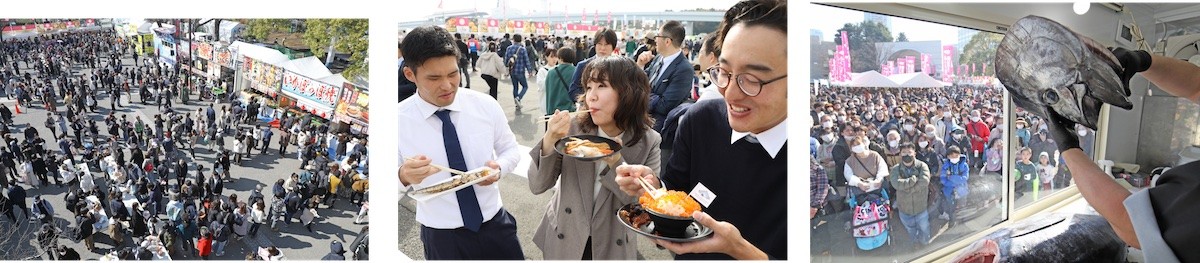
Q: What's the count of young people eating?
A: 3